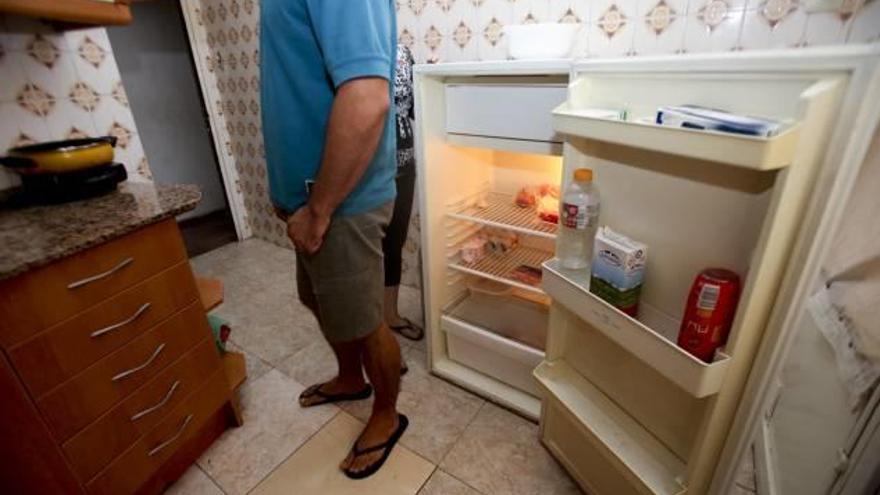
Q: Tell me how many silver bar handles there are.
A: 5